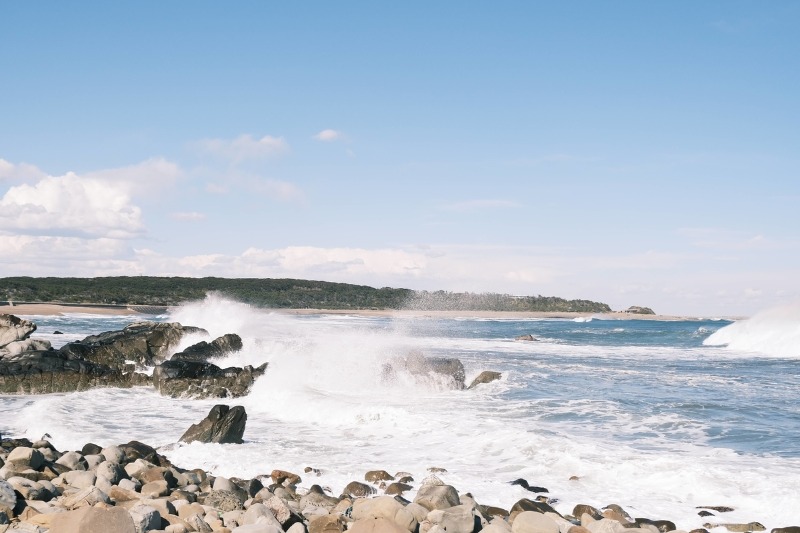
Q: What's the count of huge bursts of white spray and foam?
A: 2